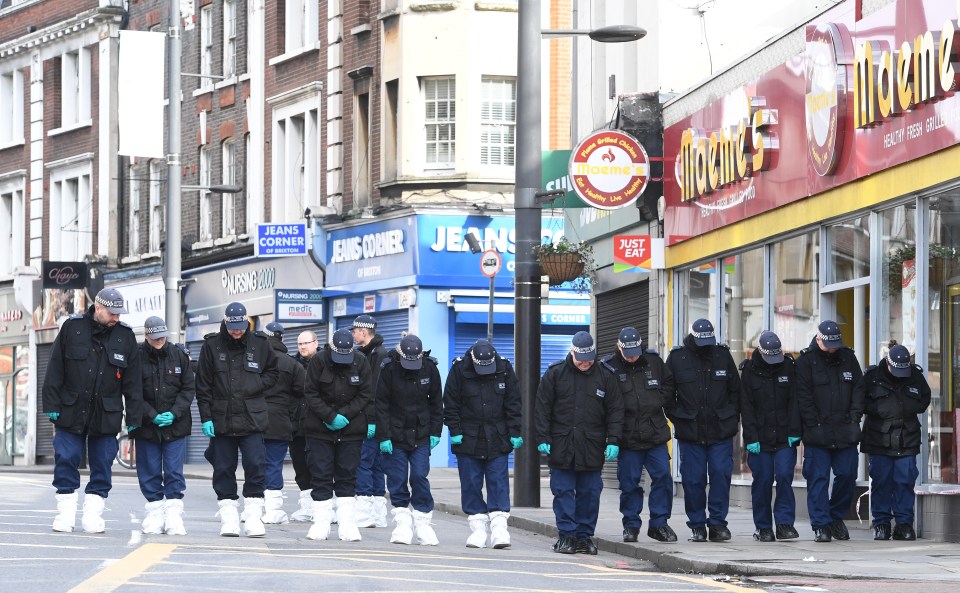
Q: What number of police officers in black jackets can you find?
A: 15